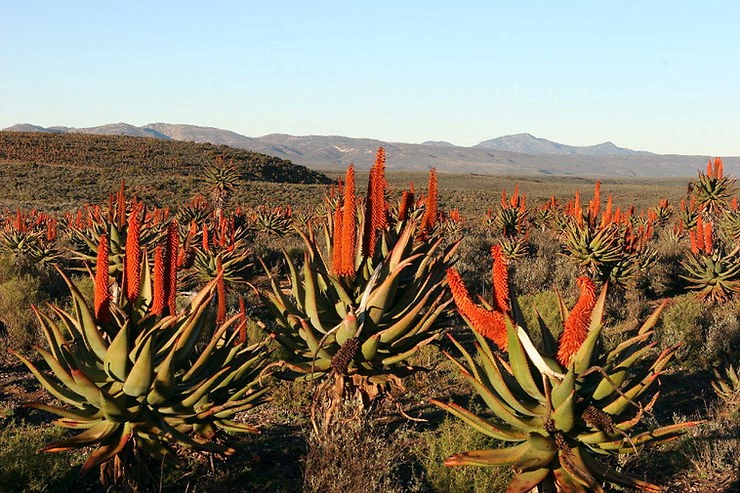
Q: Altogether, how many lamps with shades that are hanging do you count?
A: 0